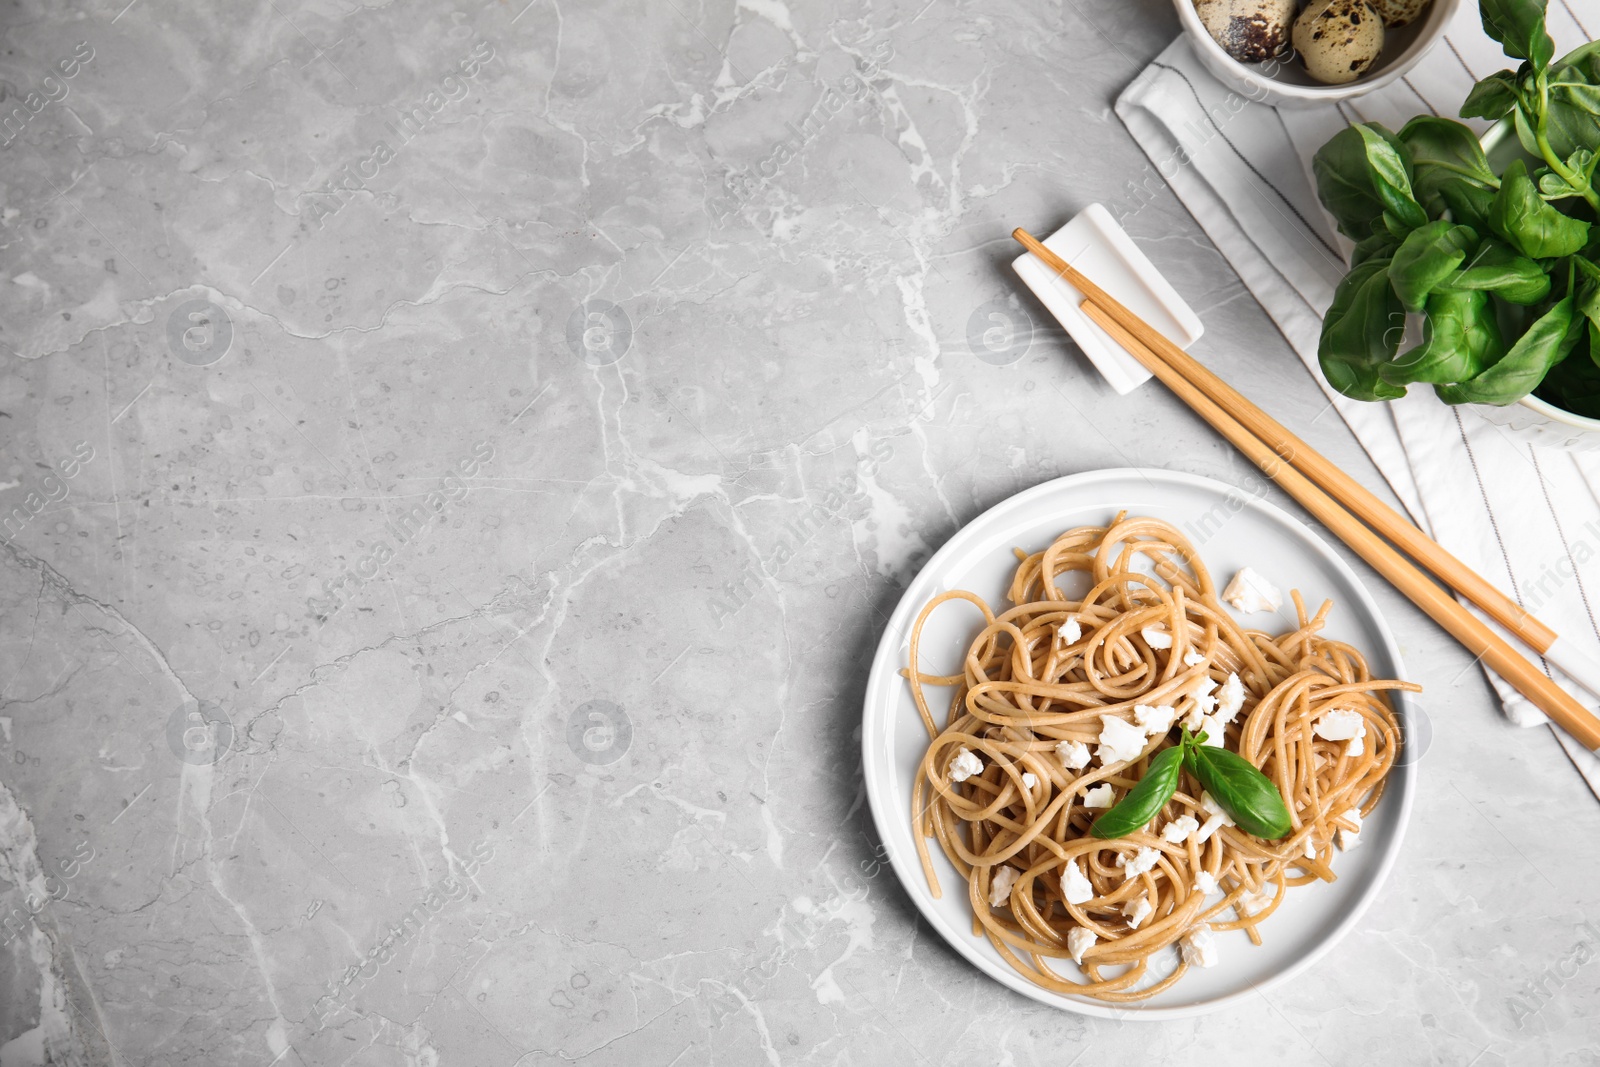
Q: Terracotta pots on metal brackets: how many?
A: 0